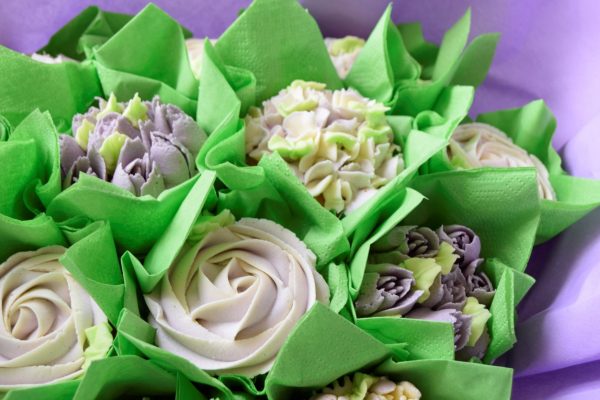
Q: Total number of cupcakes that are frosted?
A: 10